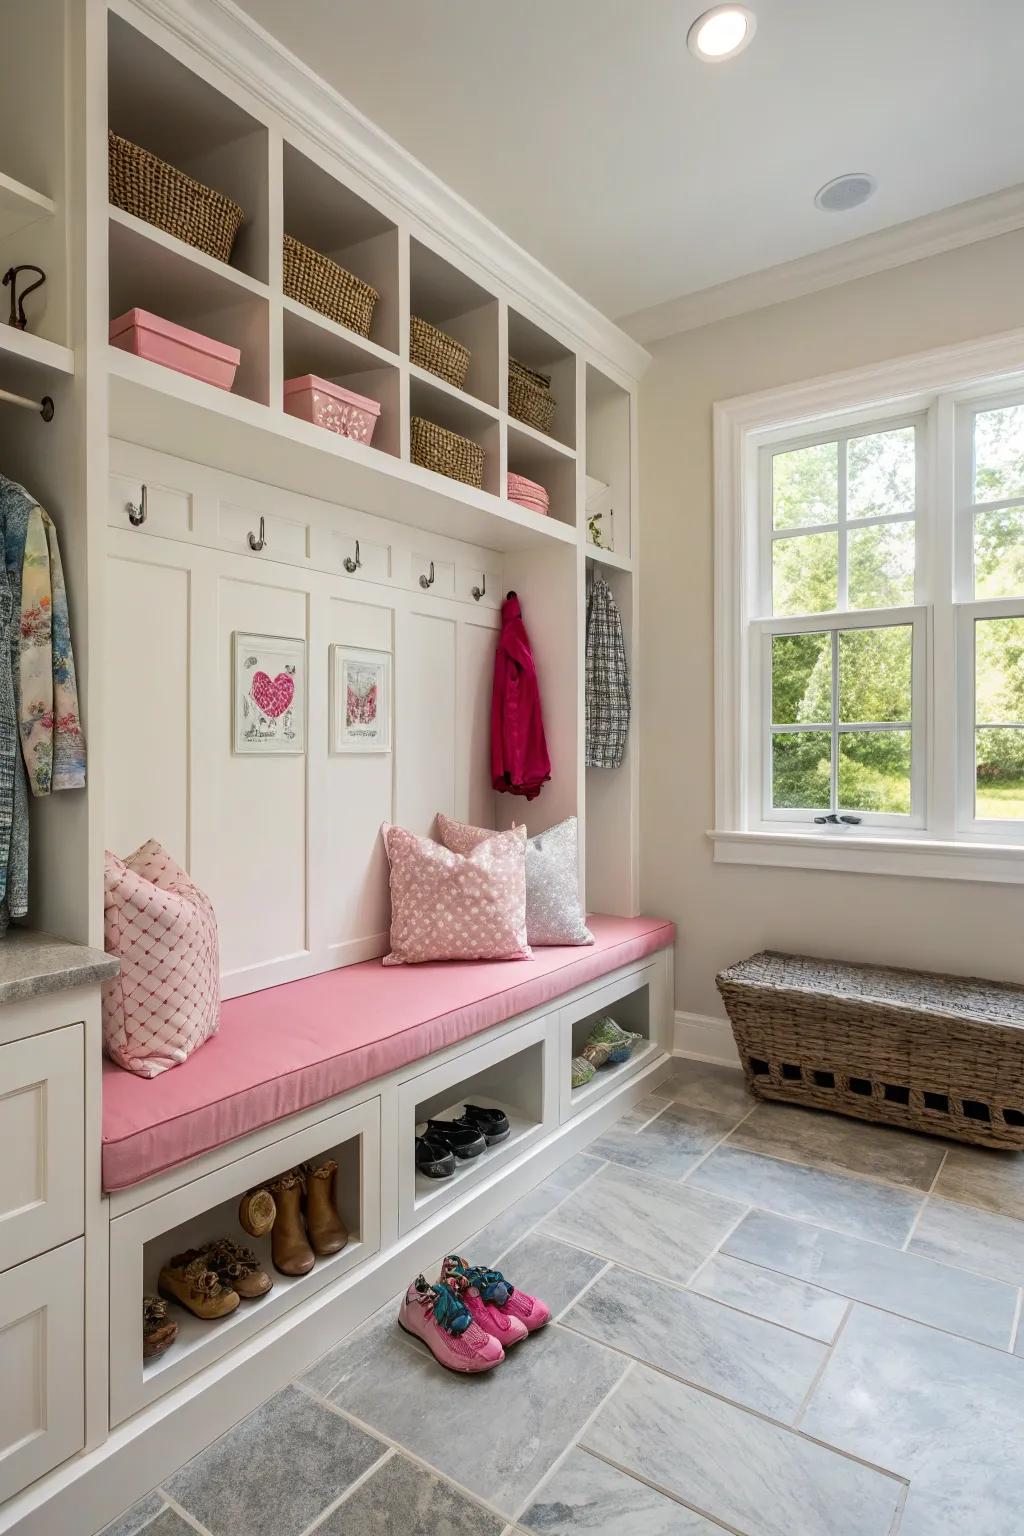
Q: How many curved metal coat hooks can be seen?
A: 5